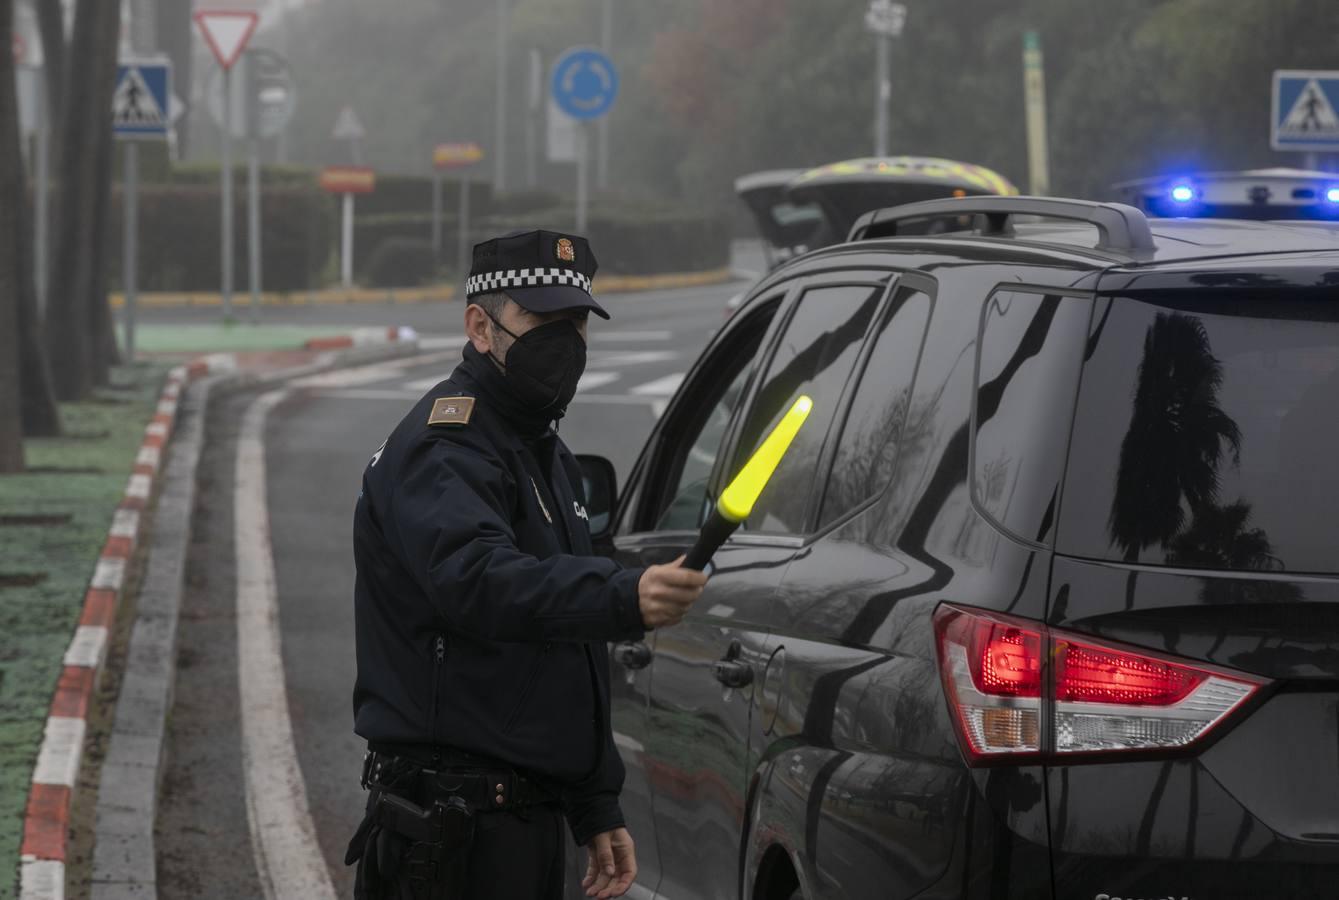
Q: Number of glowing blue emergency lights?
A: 2